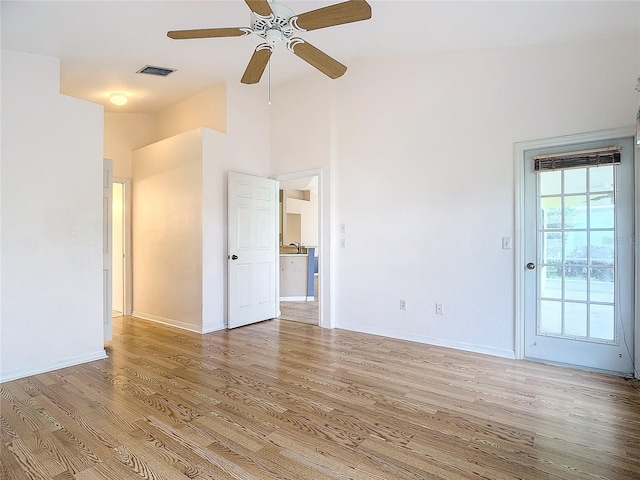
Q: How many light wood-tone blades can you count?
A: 5